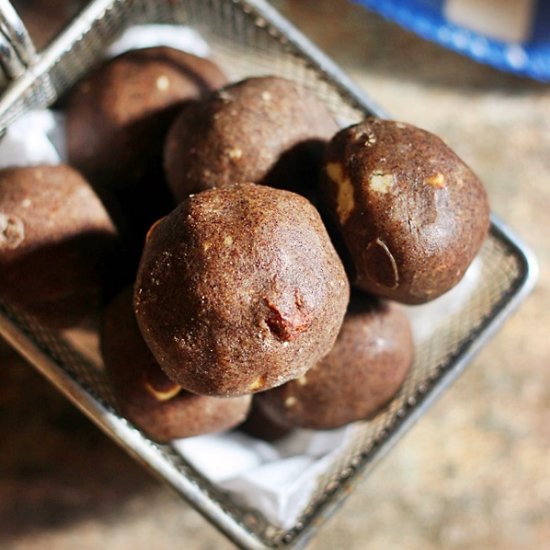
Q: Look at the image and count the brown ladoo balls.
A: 7